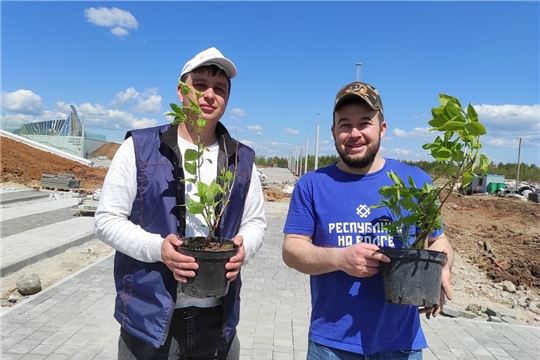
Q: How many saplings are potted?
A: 2